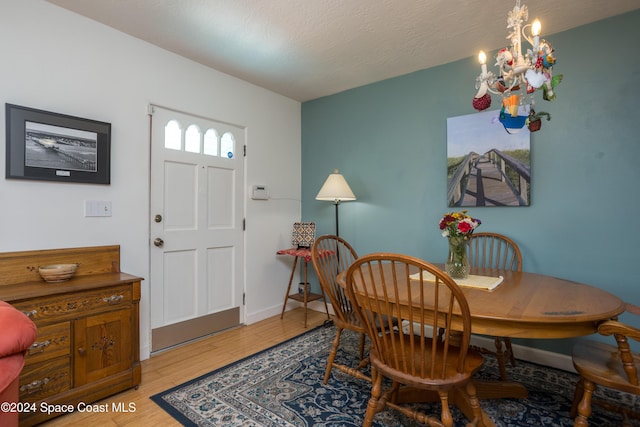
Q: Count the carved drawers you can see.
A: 3